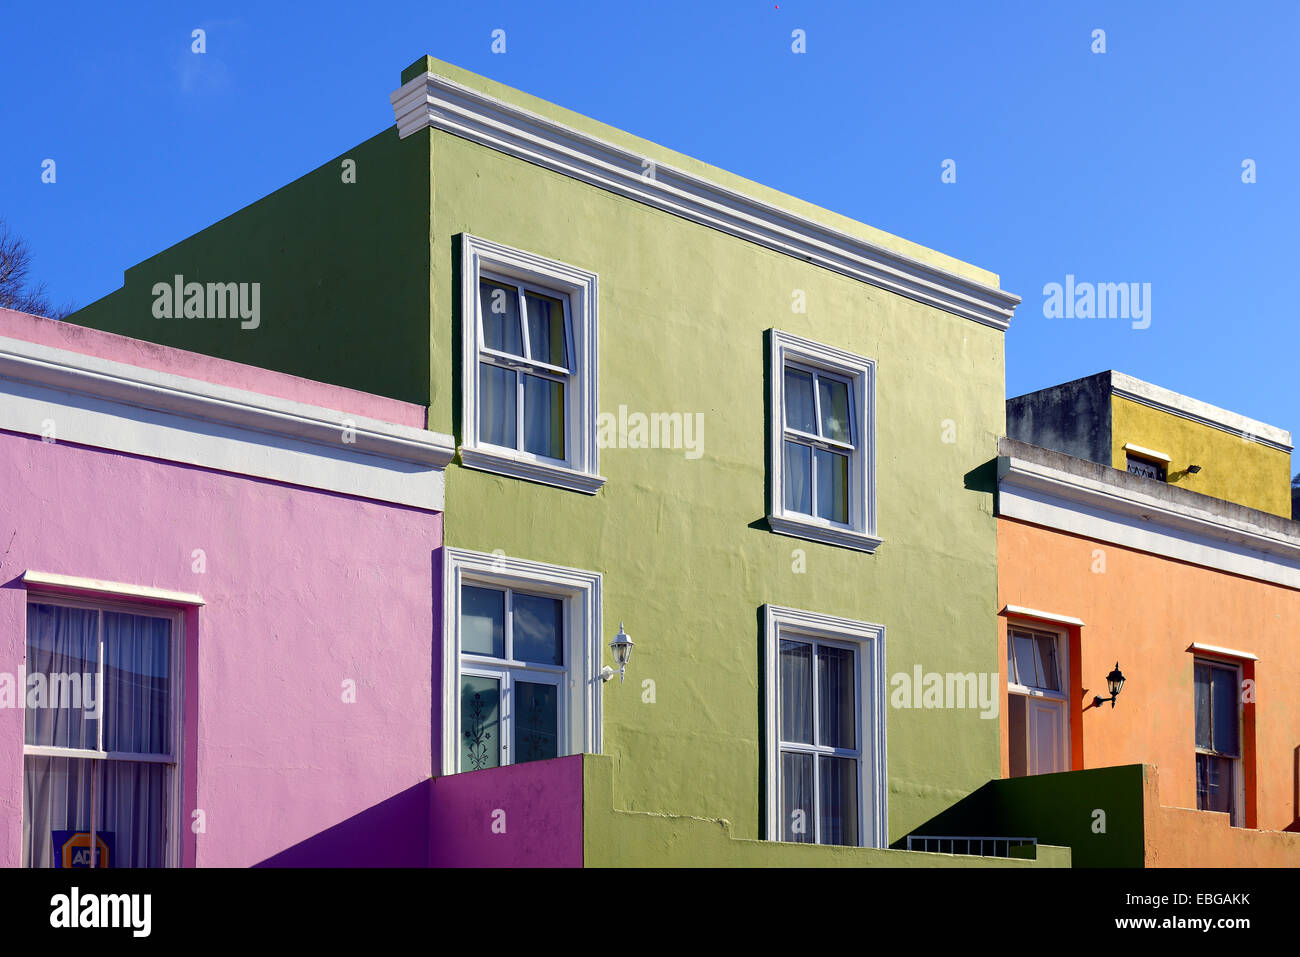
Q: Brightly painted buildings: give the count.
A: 4